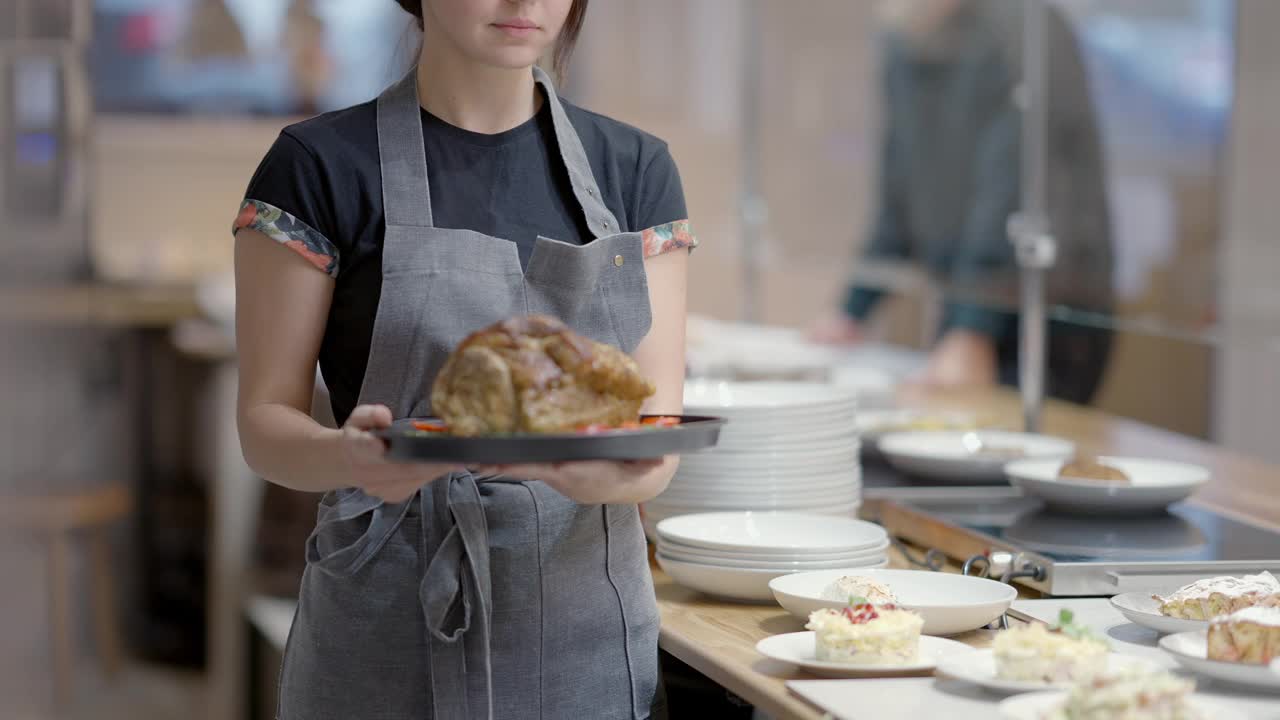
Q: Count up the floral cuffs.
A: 2